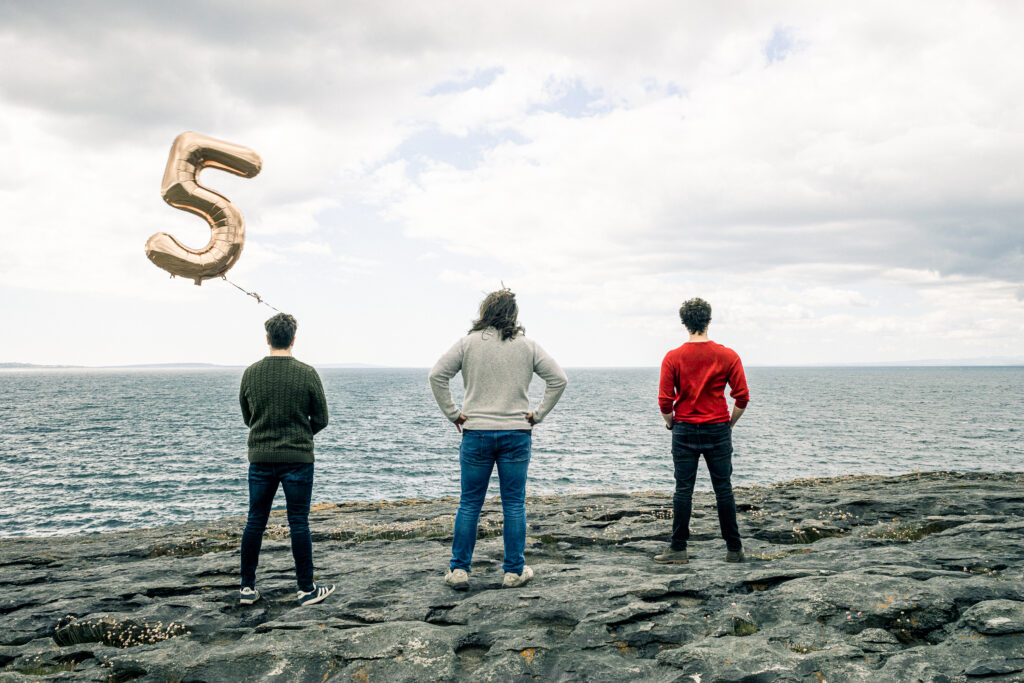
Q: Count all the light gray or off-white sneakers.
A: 2